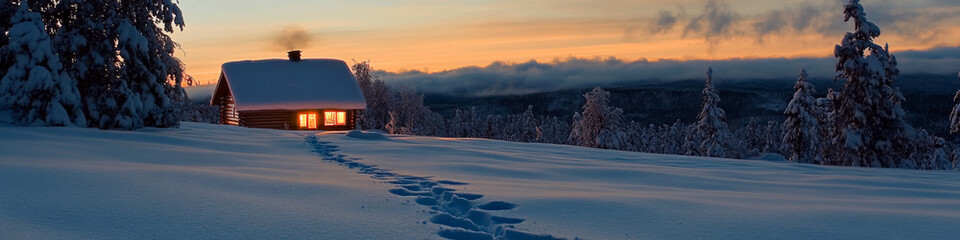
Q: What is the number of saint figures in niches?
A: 0